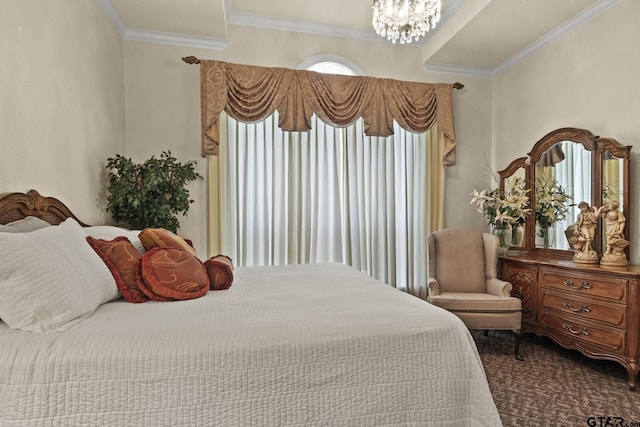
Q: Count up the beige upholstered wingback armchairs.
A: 1